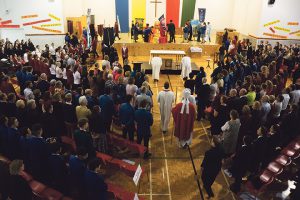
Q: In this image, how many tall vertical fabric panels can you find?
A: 4